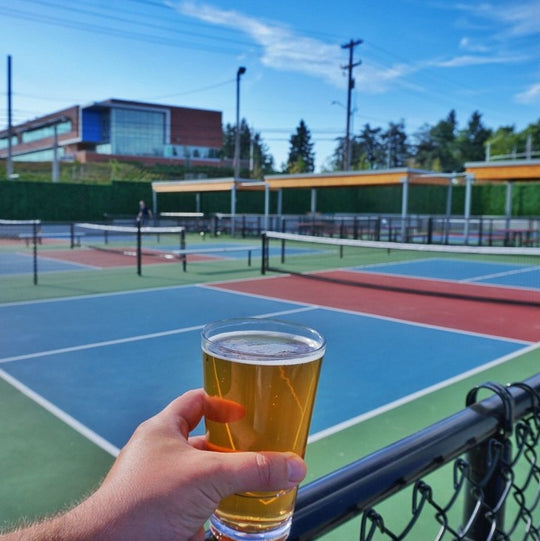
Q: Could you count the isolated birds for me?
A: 0